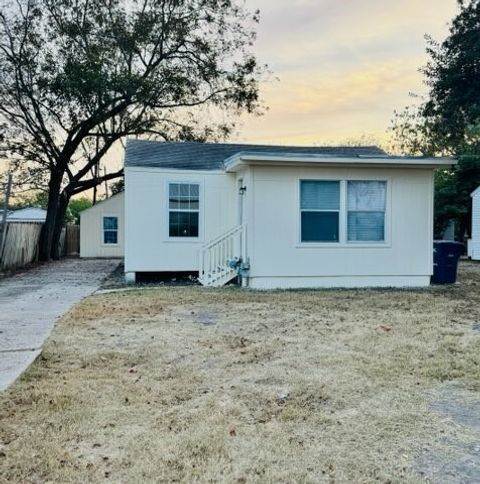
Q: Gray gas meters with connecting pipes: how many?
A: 1